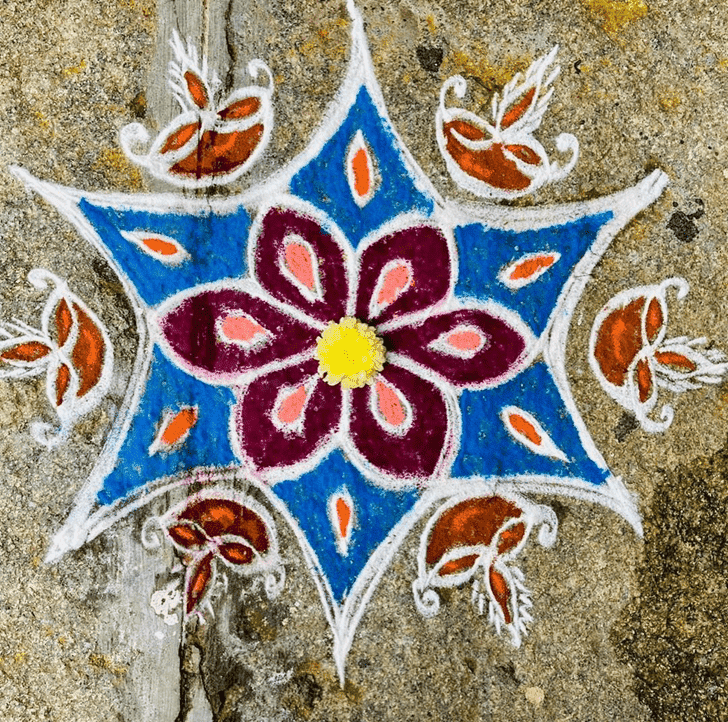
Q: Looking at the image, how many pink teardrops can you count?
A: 6